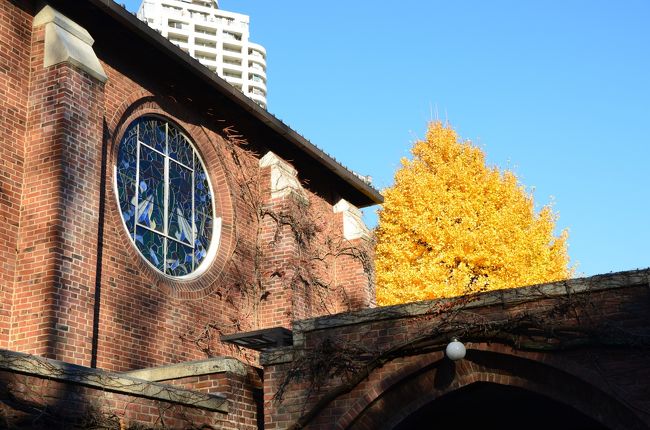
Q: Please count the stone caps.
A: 3